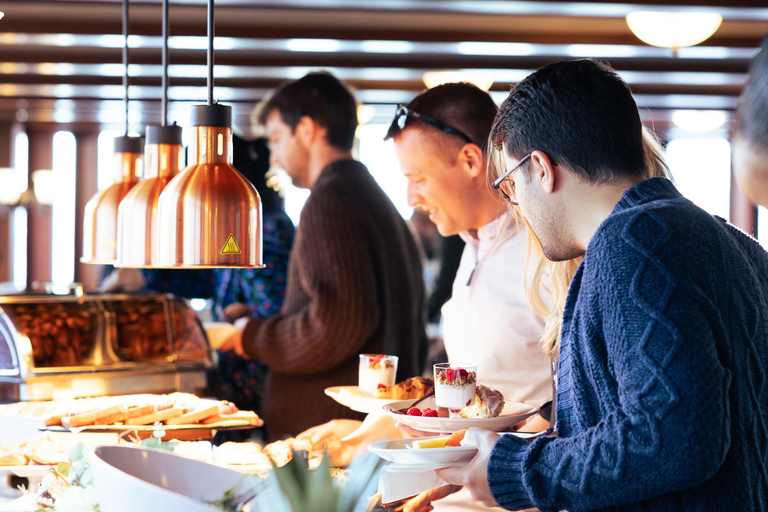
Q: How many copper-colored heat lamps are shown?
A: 3